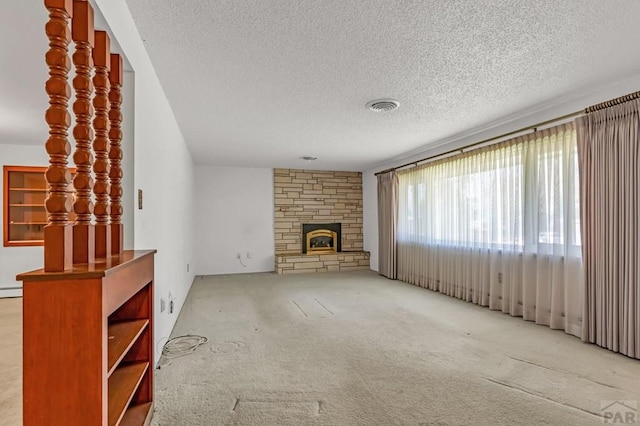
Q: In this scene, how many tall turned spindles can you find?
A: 4